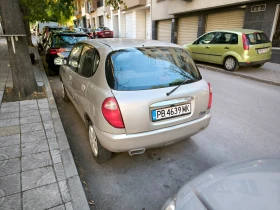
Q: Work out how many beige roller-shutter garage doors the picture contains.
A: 3